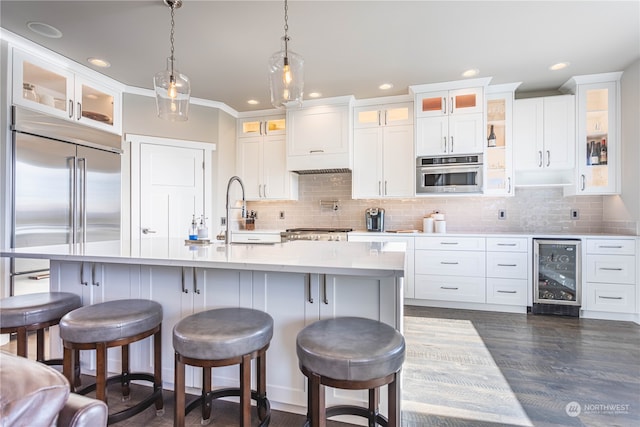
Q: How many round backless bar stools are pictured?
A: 4